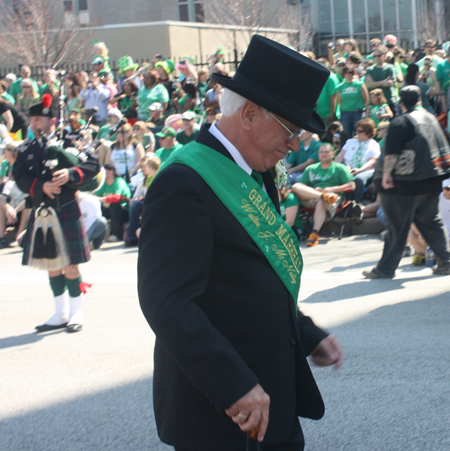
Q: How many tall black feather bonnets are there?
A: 0